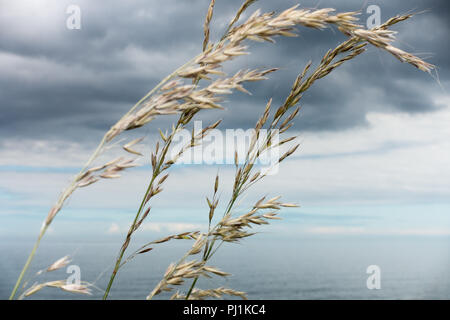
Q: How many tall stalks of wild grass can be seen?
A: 3